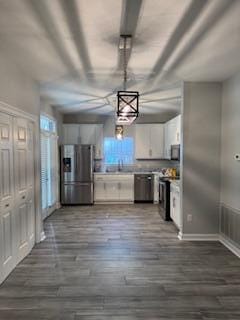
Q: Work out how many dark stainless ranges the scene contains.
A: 1